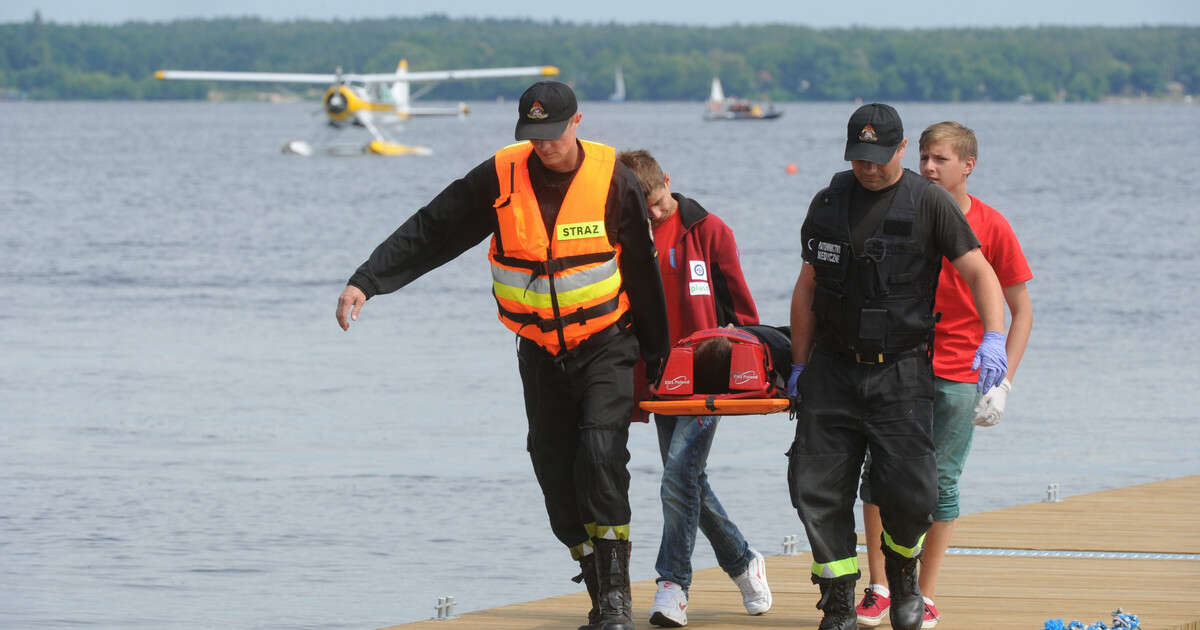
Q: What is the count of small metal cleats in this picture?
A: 3